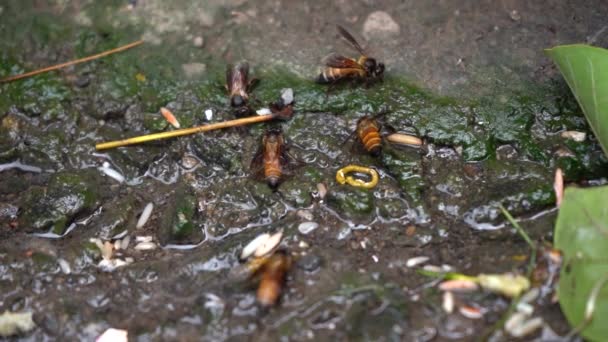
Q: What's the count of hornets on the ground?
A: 5